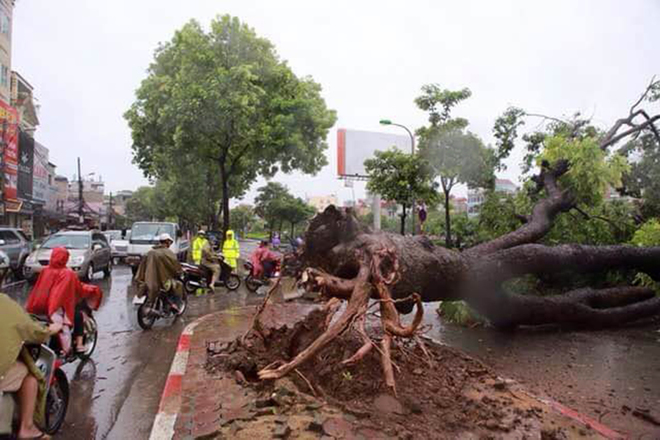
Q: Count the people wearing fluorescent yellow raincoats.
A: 2